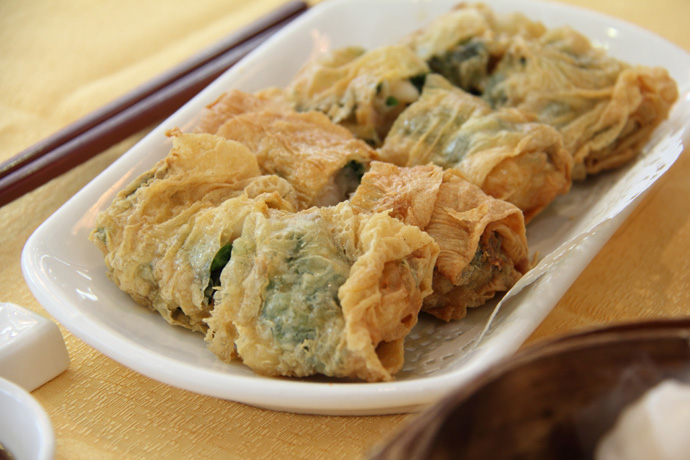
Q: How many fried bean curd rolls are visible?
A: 8